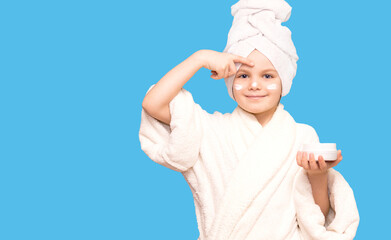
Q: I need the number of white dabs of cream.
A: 3